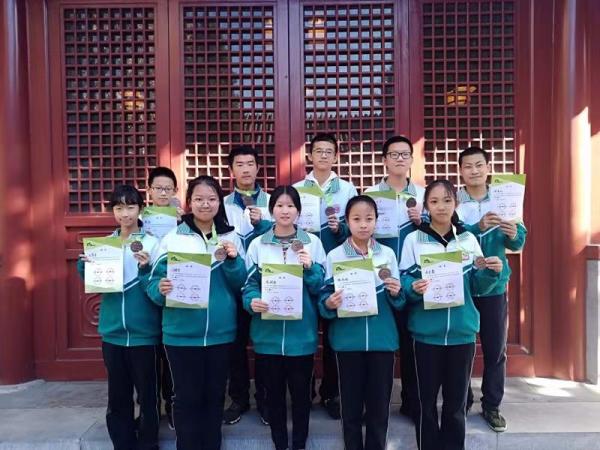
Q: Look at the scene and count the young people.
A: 10